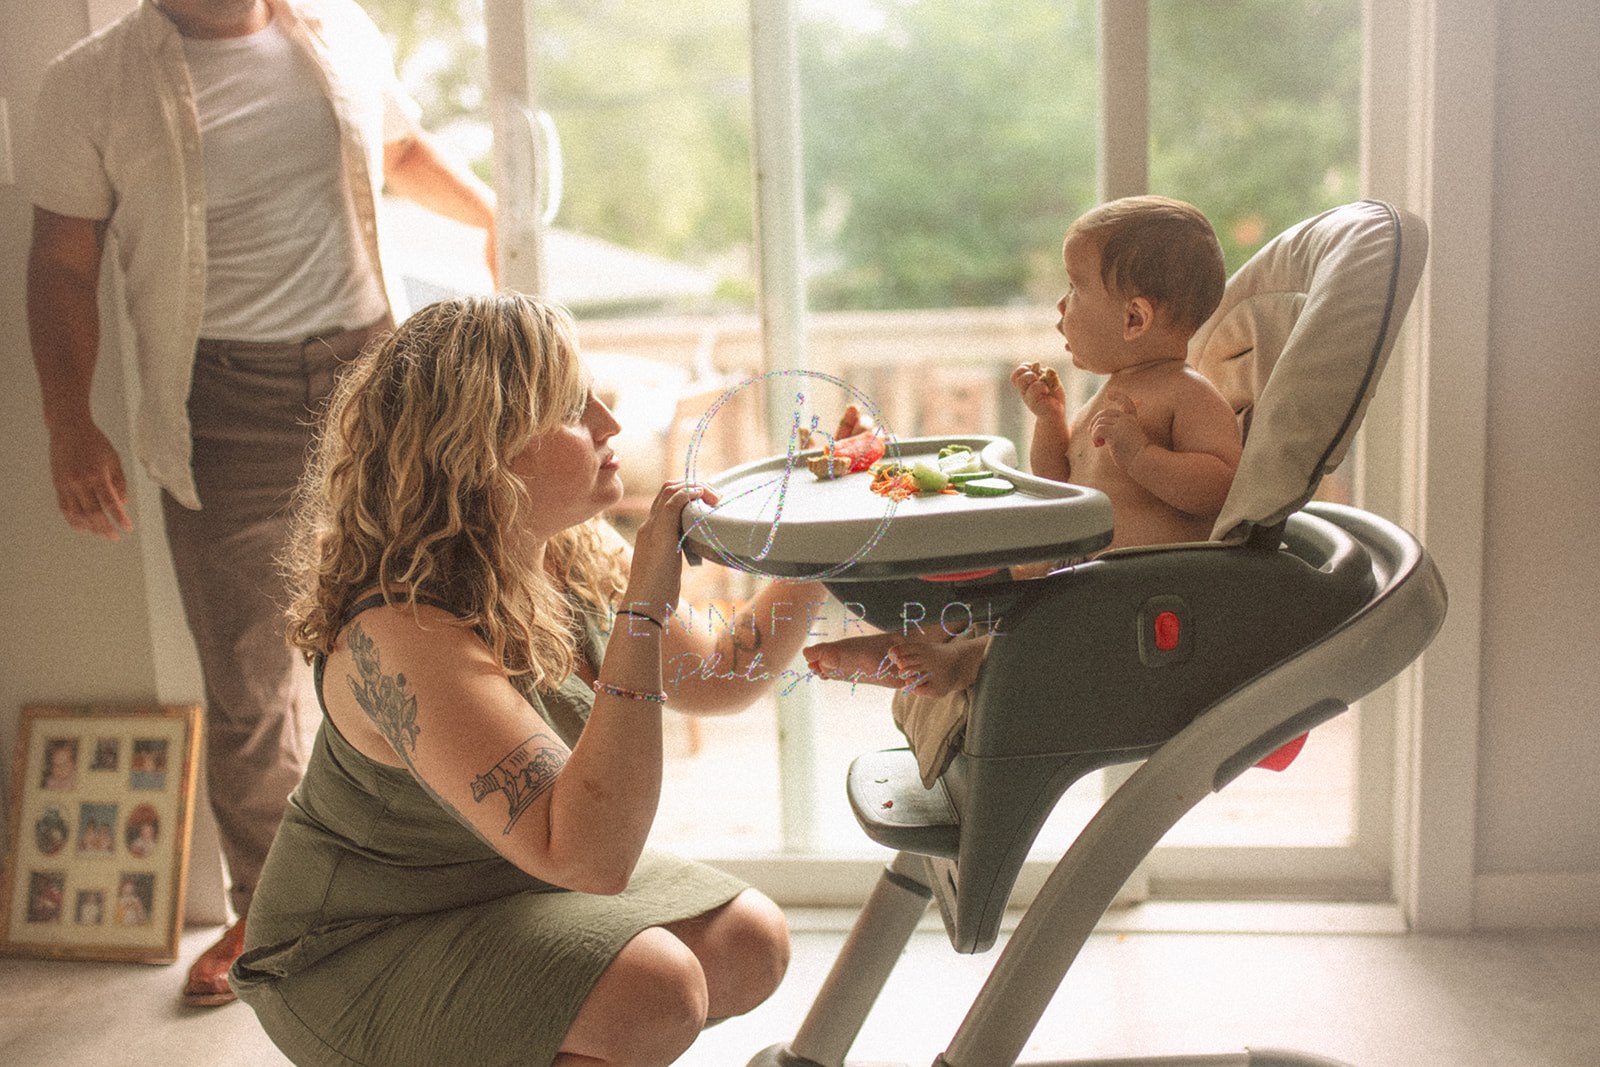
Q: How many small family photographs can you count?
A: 9